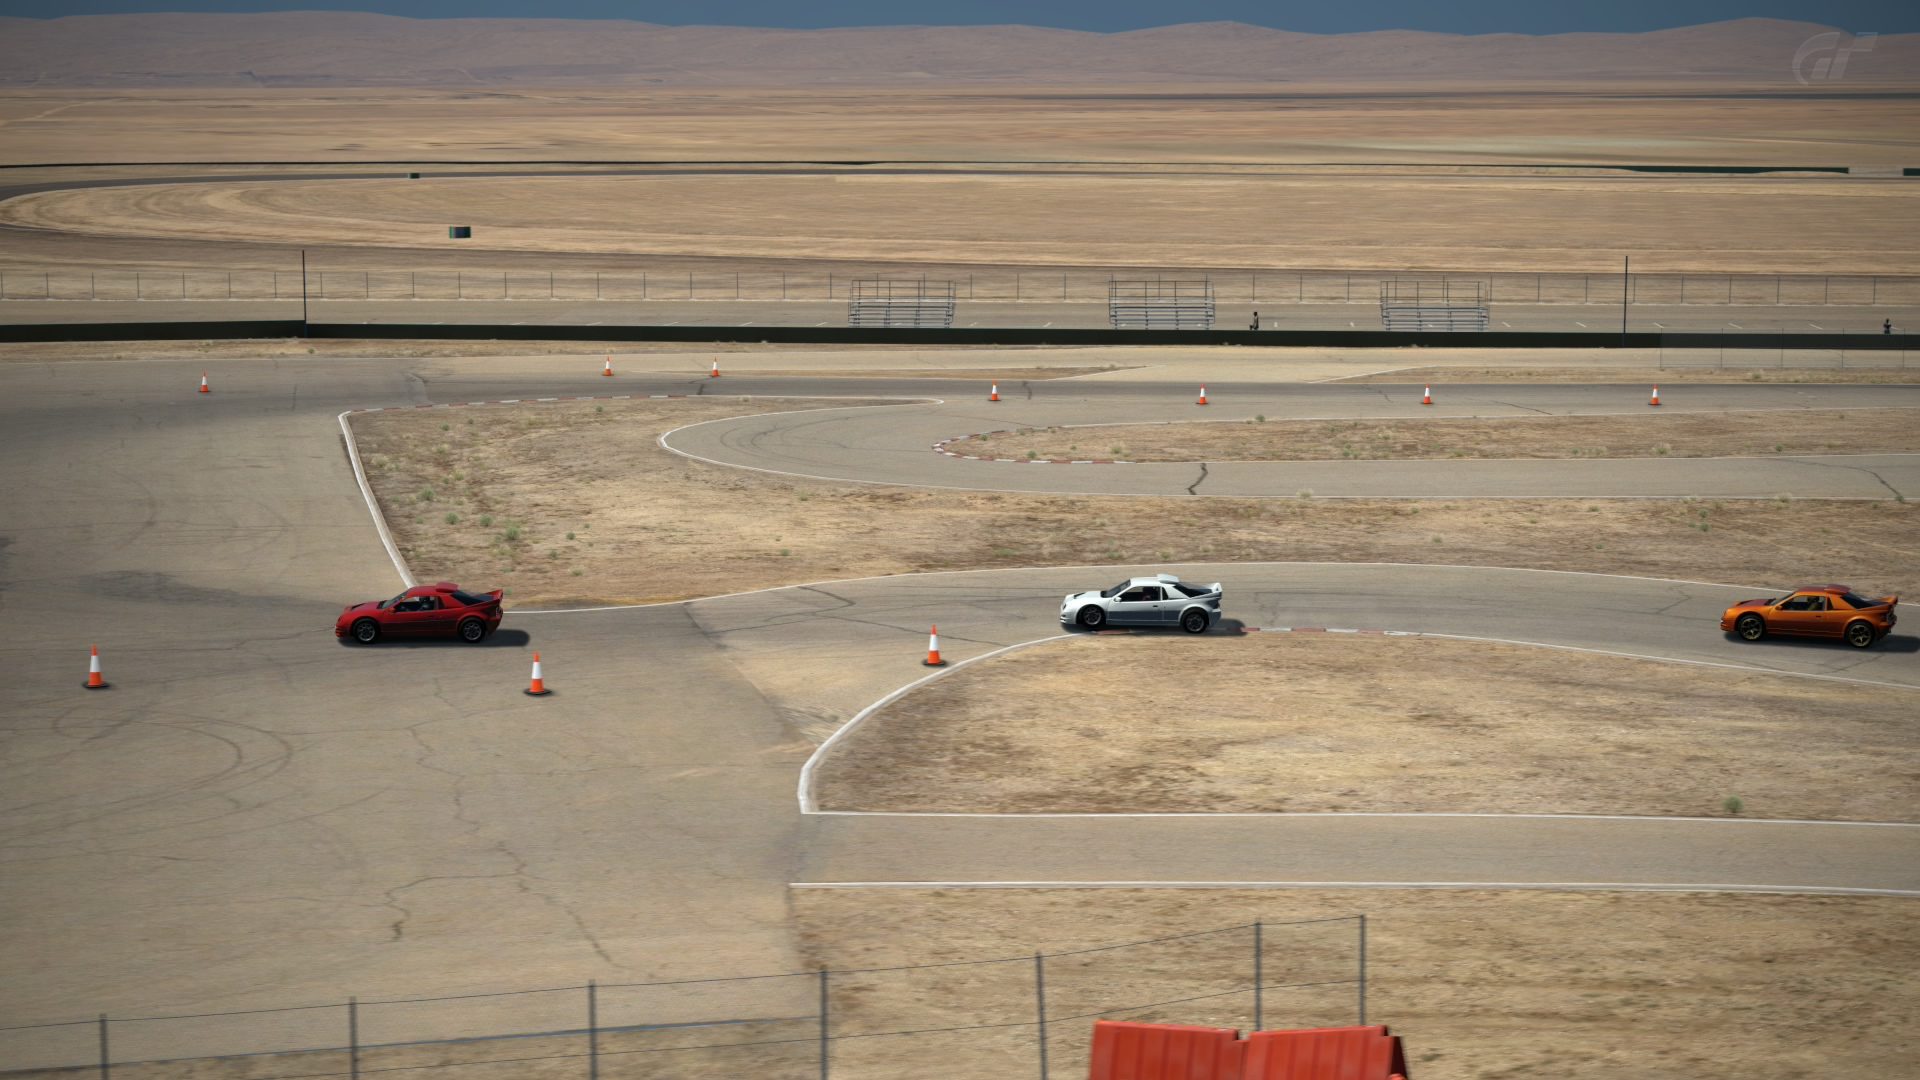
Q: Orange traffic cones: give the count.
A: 10